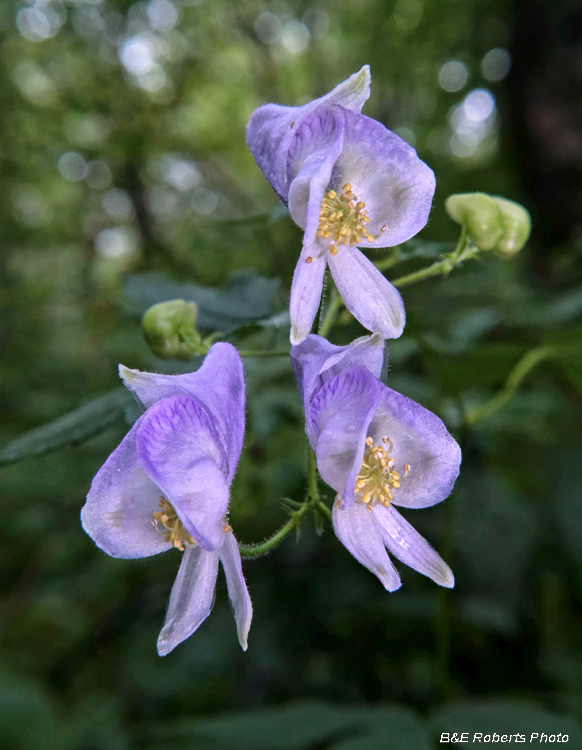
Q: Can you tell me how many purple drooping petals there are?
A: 6